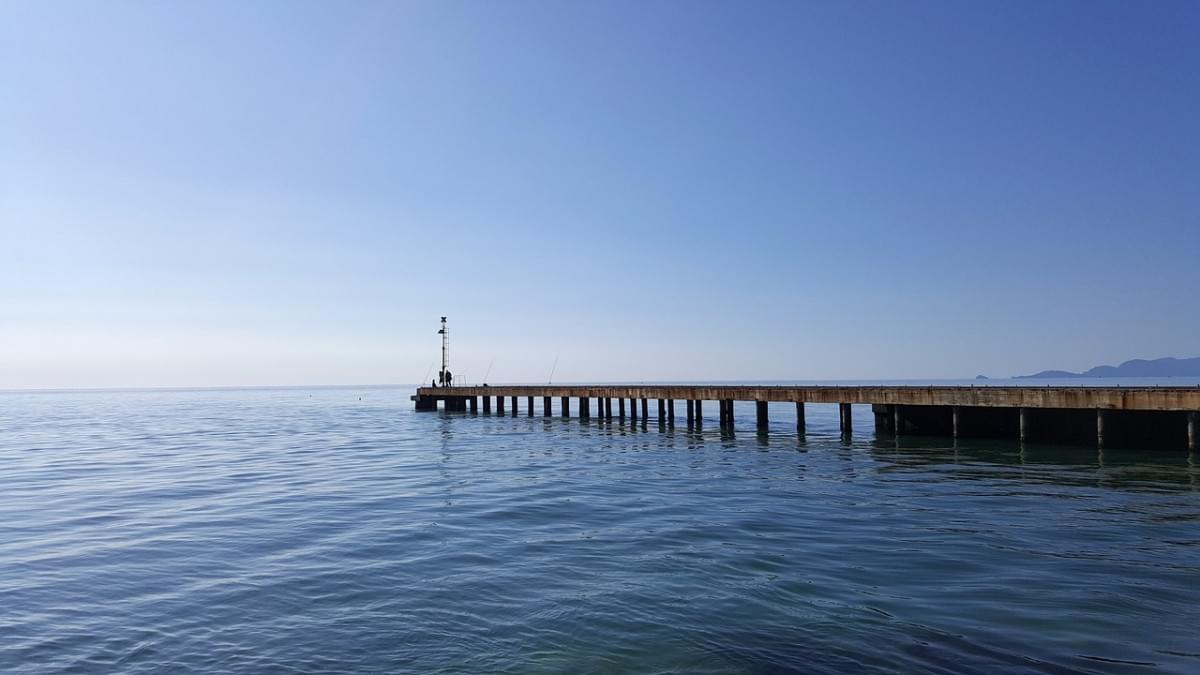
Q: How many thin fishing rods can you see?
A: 3